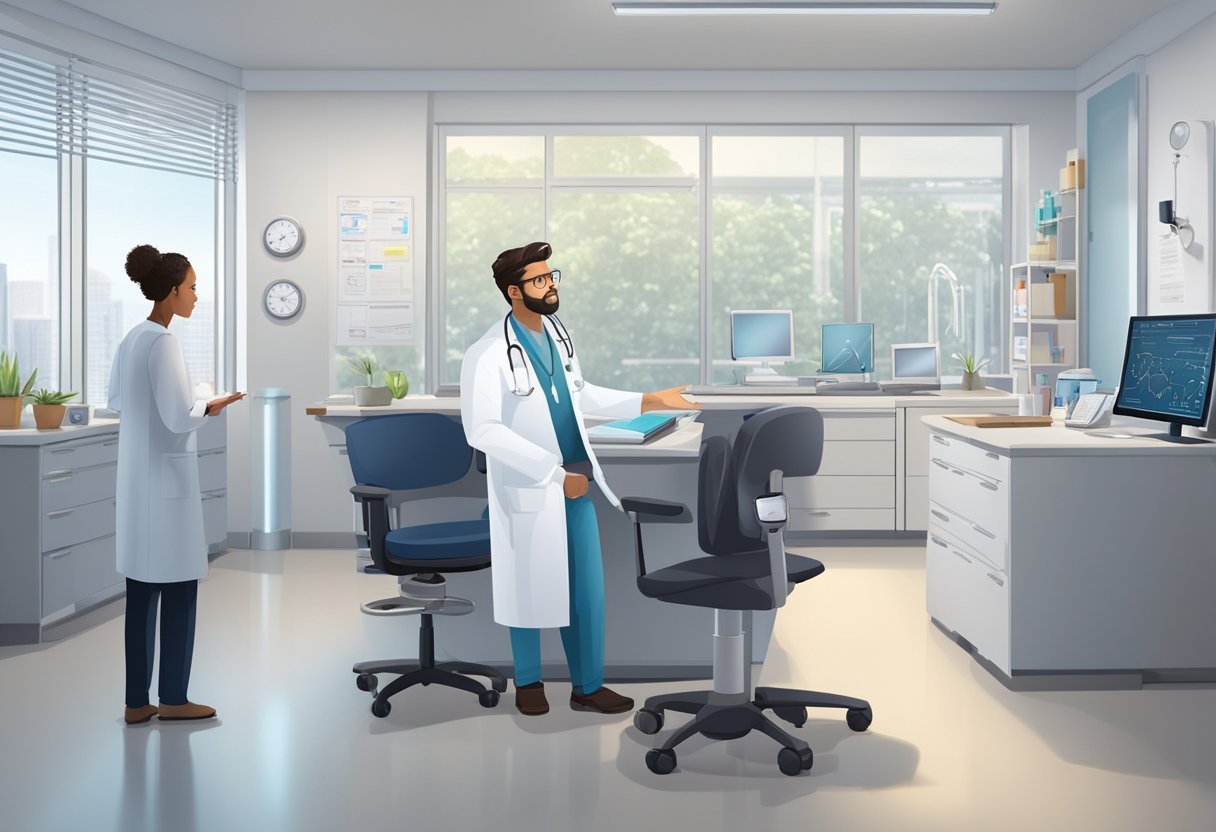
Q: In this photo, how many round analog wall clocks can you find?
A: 2